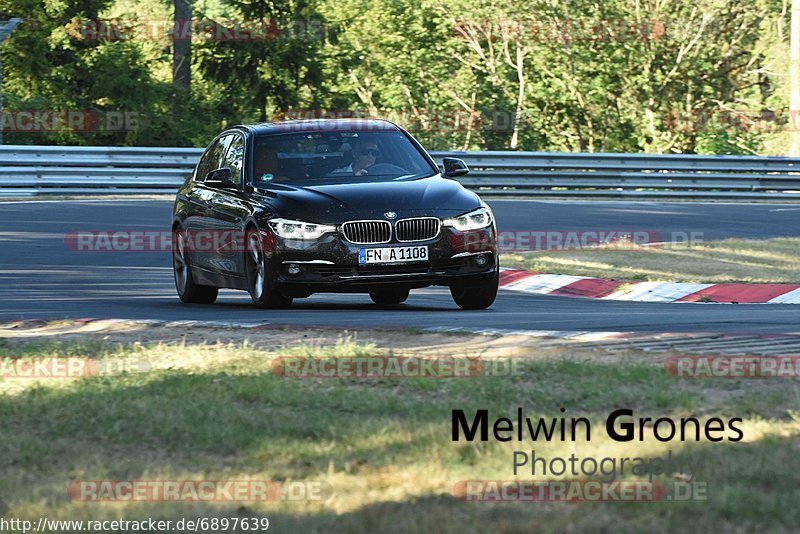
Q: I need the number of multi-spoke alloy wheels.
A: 2